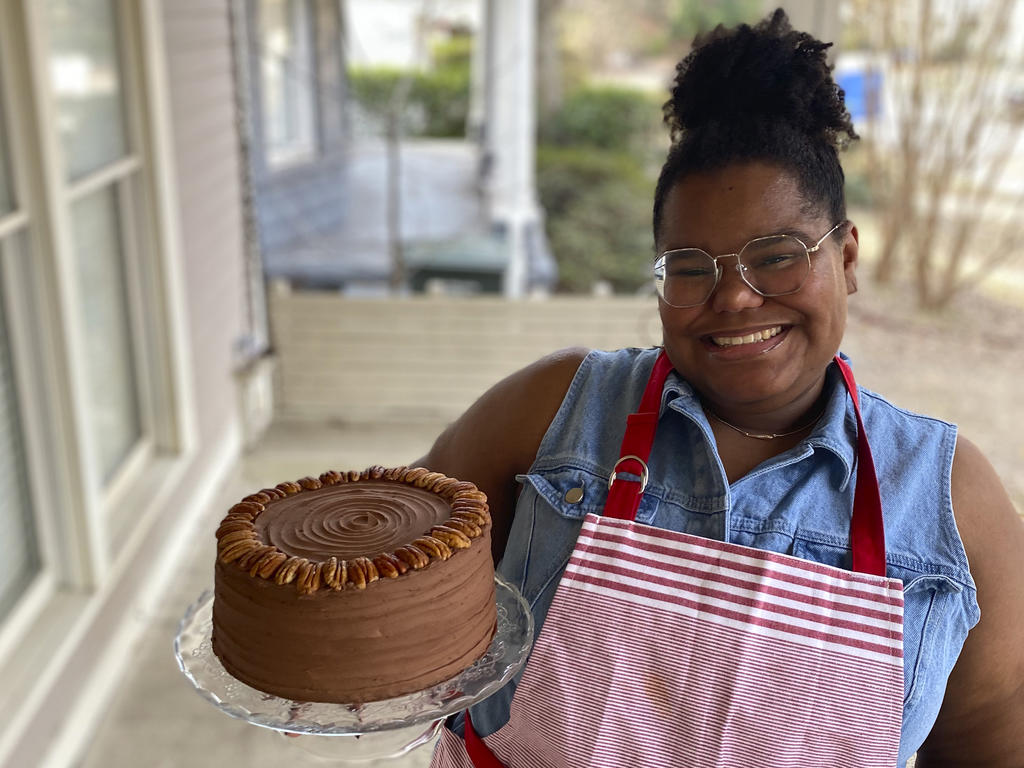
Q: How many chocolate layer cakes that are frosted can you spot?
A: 1